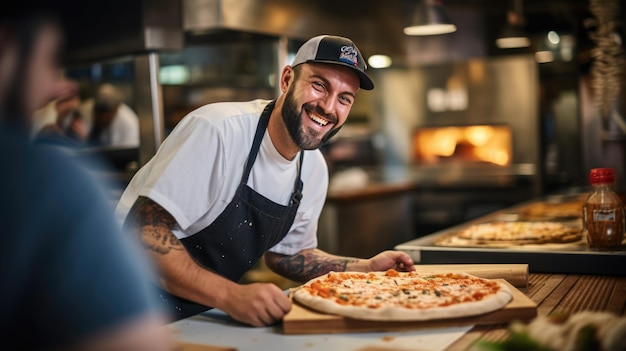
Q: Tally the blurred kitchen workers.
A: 2